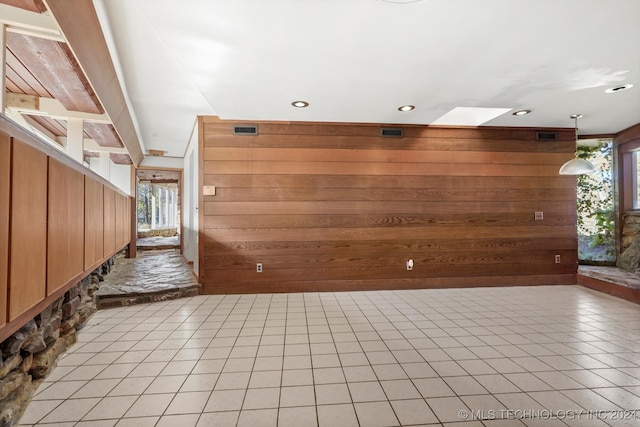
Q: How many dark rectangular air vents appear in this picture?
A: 3